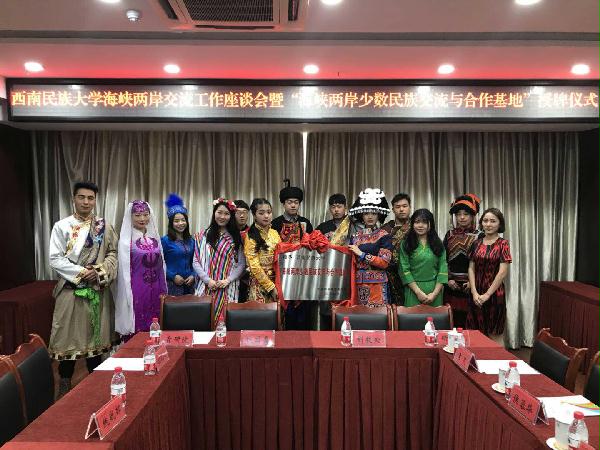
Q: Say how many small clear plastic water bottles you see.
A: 9